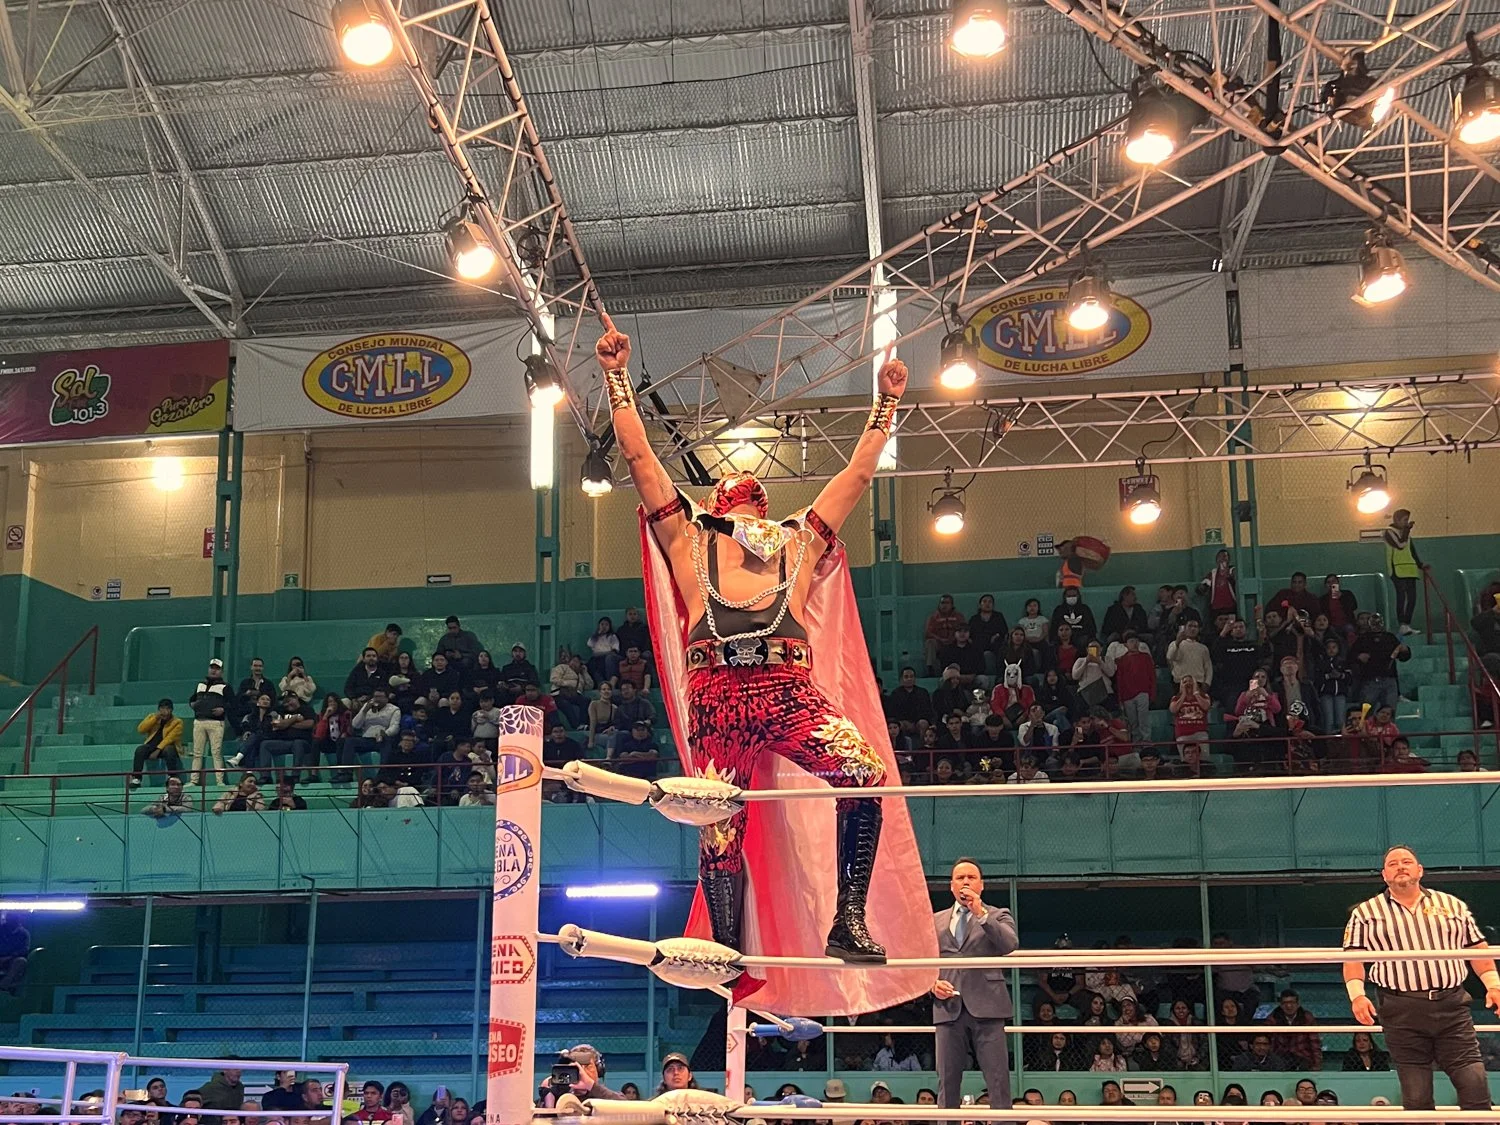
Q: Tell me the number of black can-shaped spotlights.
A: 14